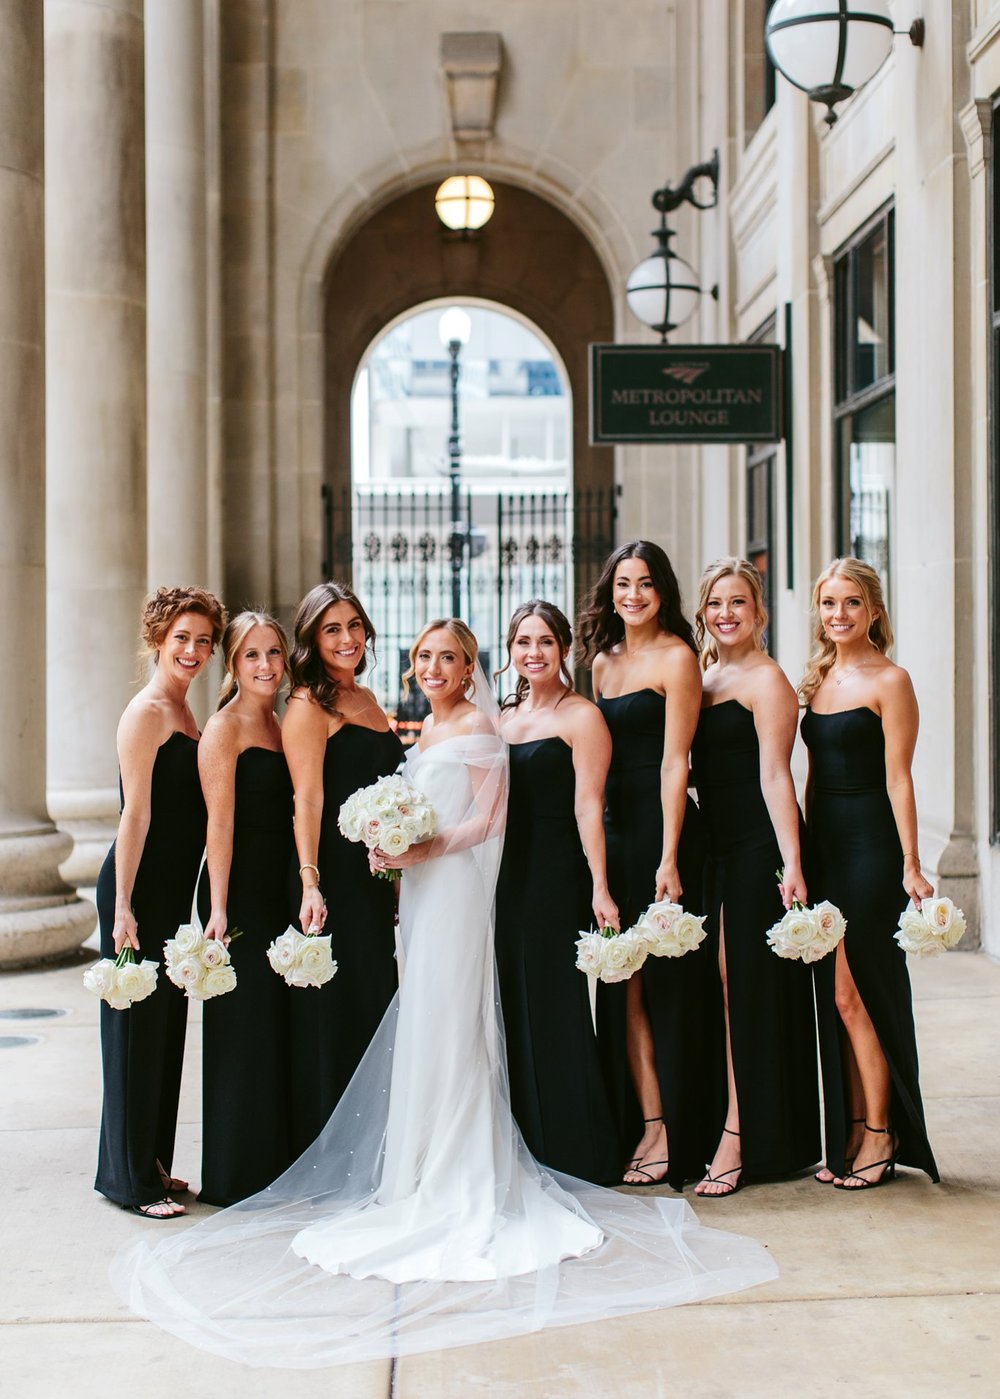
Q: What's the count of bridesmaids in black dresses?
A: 7